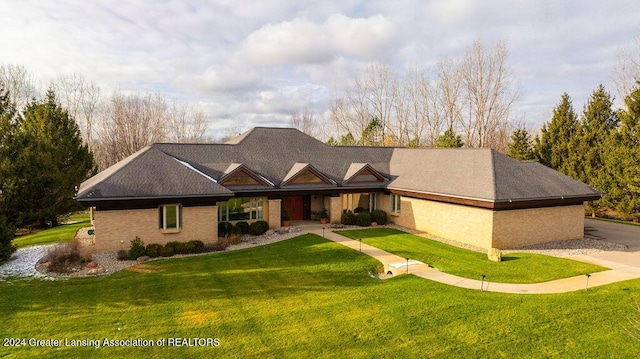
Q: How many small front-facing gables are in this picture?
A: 3